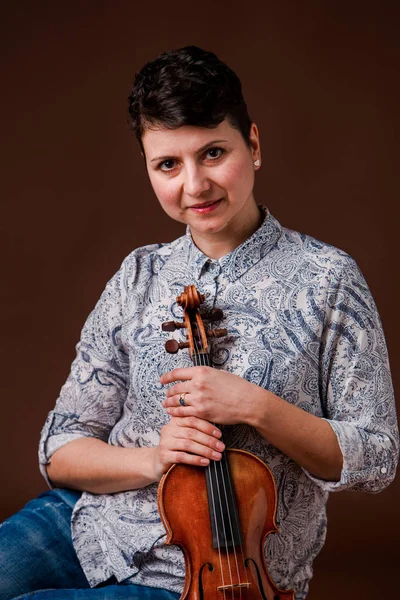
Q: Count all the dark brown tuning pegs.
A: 4